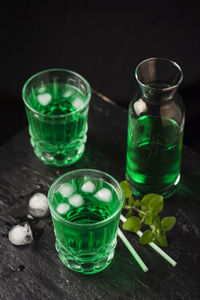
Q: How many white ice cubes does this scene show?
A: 11